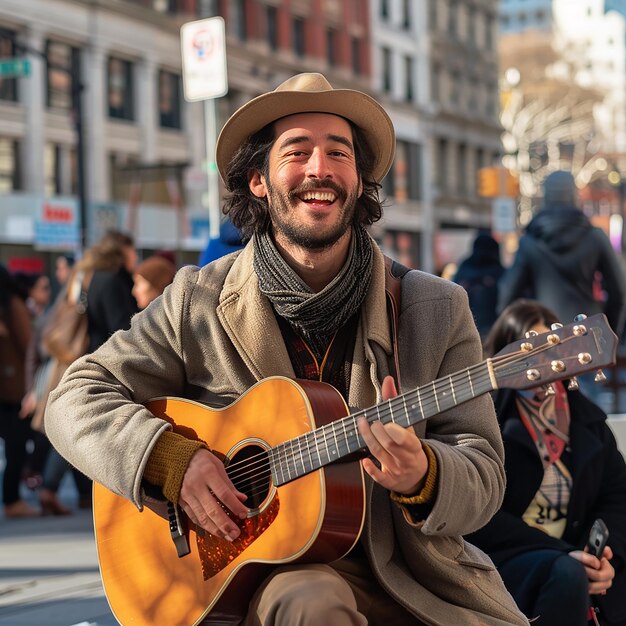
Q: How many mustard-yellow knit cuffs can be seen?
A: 2